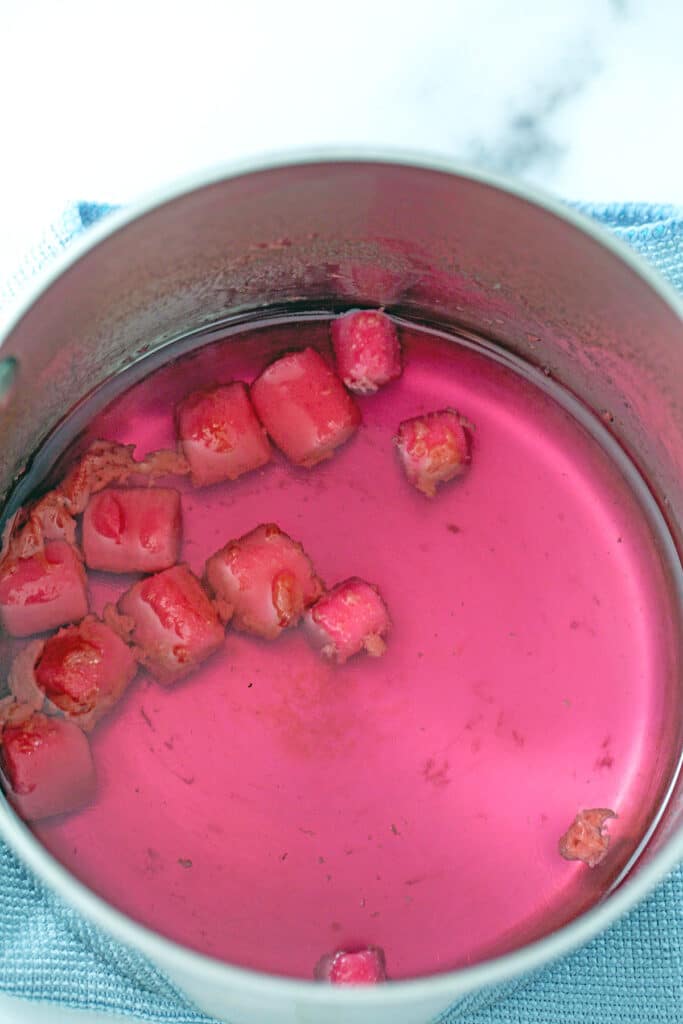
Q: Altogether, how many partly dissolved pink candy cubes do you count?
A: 12